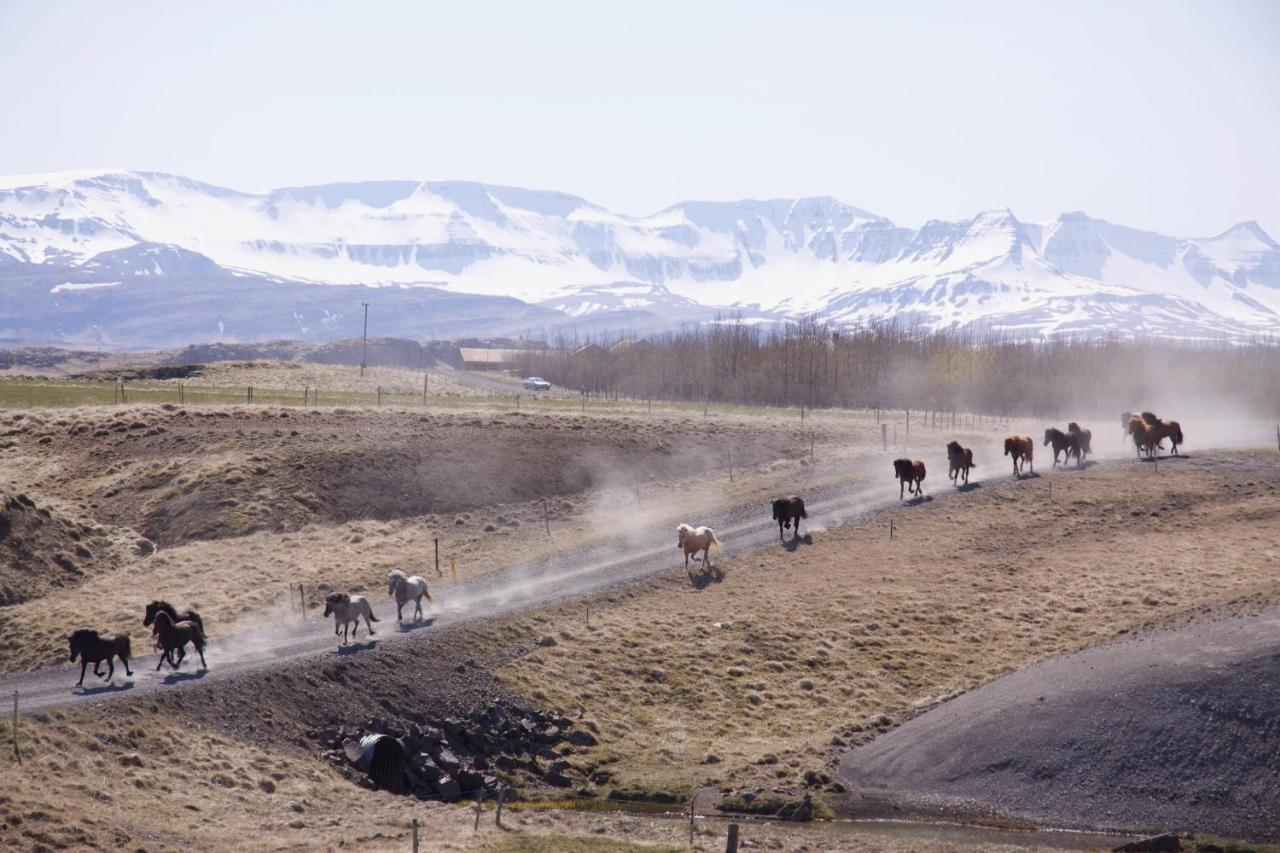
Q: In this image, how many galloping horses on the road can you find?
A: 15